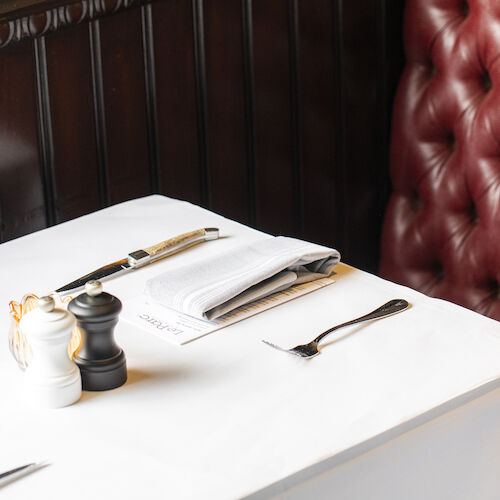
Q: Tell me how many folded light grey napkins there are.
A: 1